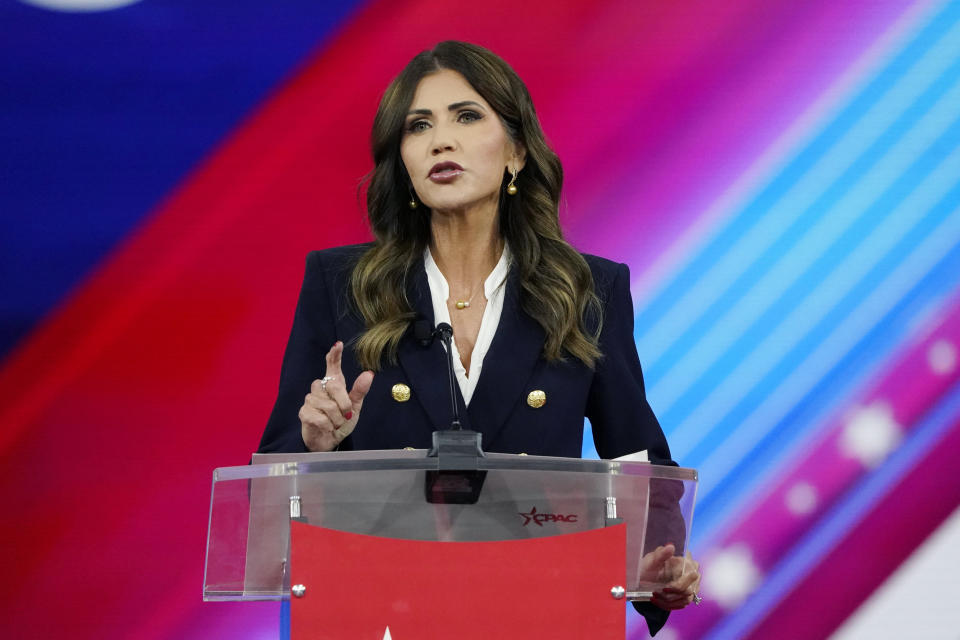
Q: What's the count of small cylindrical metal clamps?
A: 2